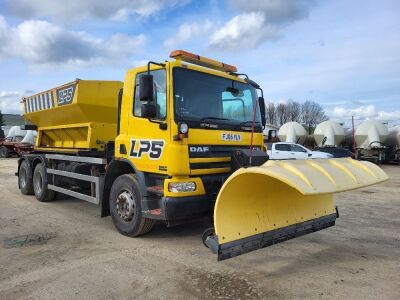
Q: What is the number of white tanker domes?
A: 4